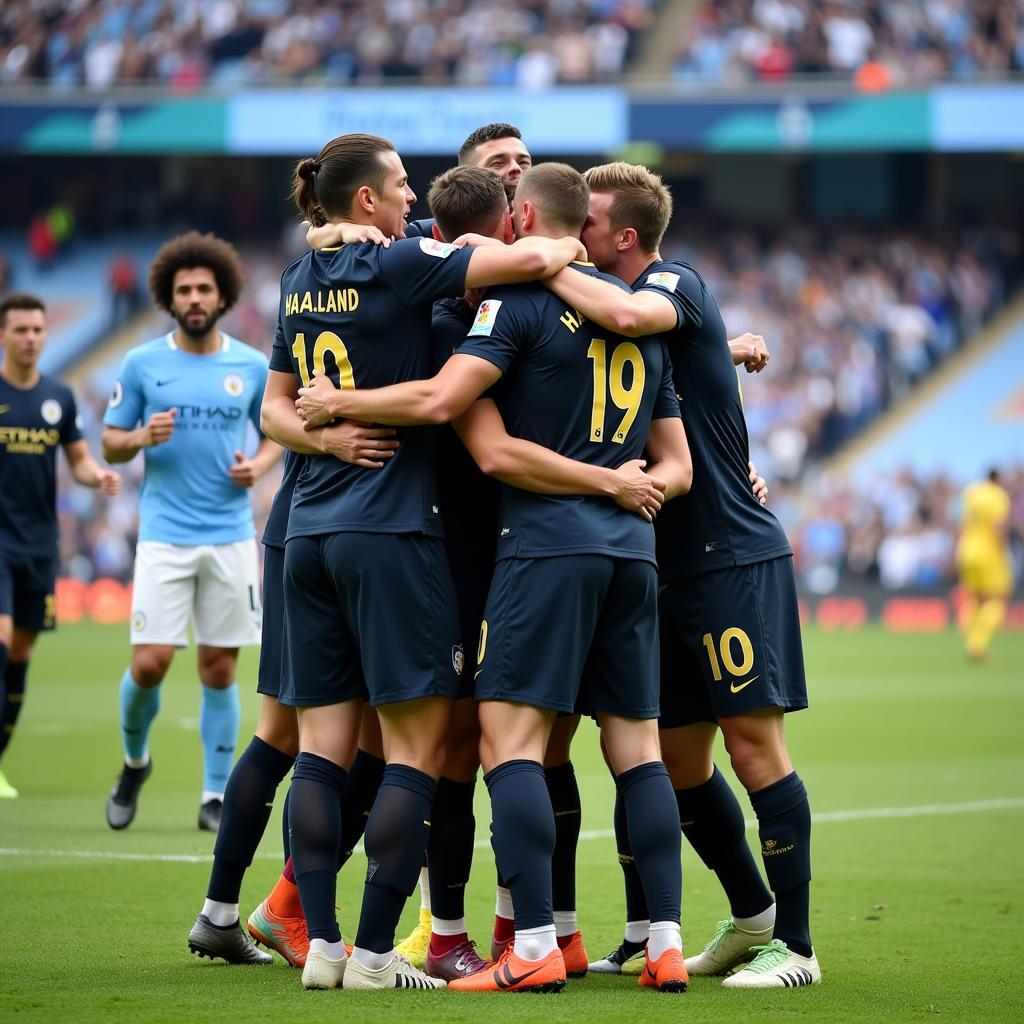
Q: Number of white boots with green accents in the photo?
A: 2